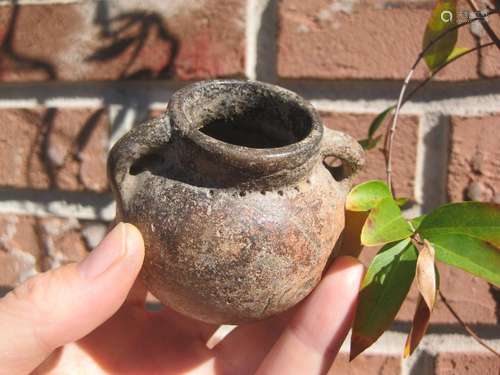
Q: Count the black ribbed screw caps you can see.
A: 0